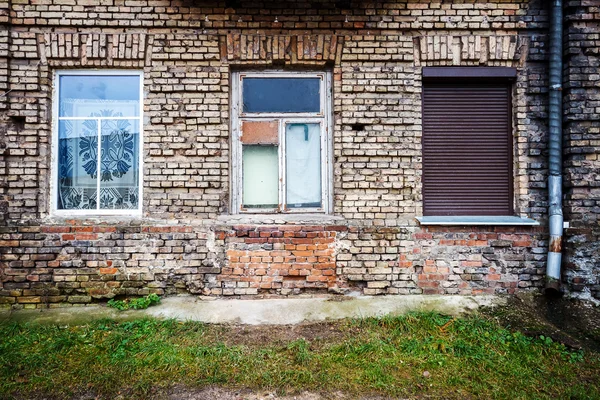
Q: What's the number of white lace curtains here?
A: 1